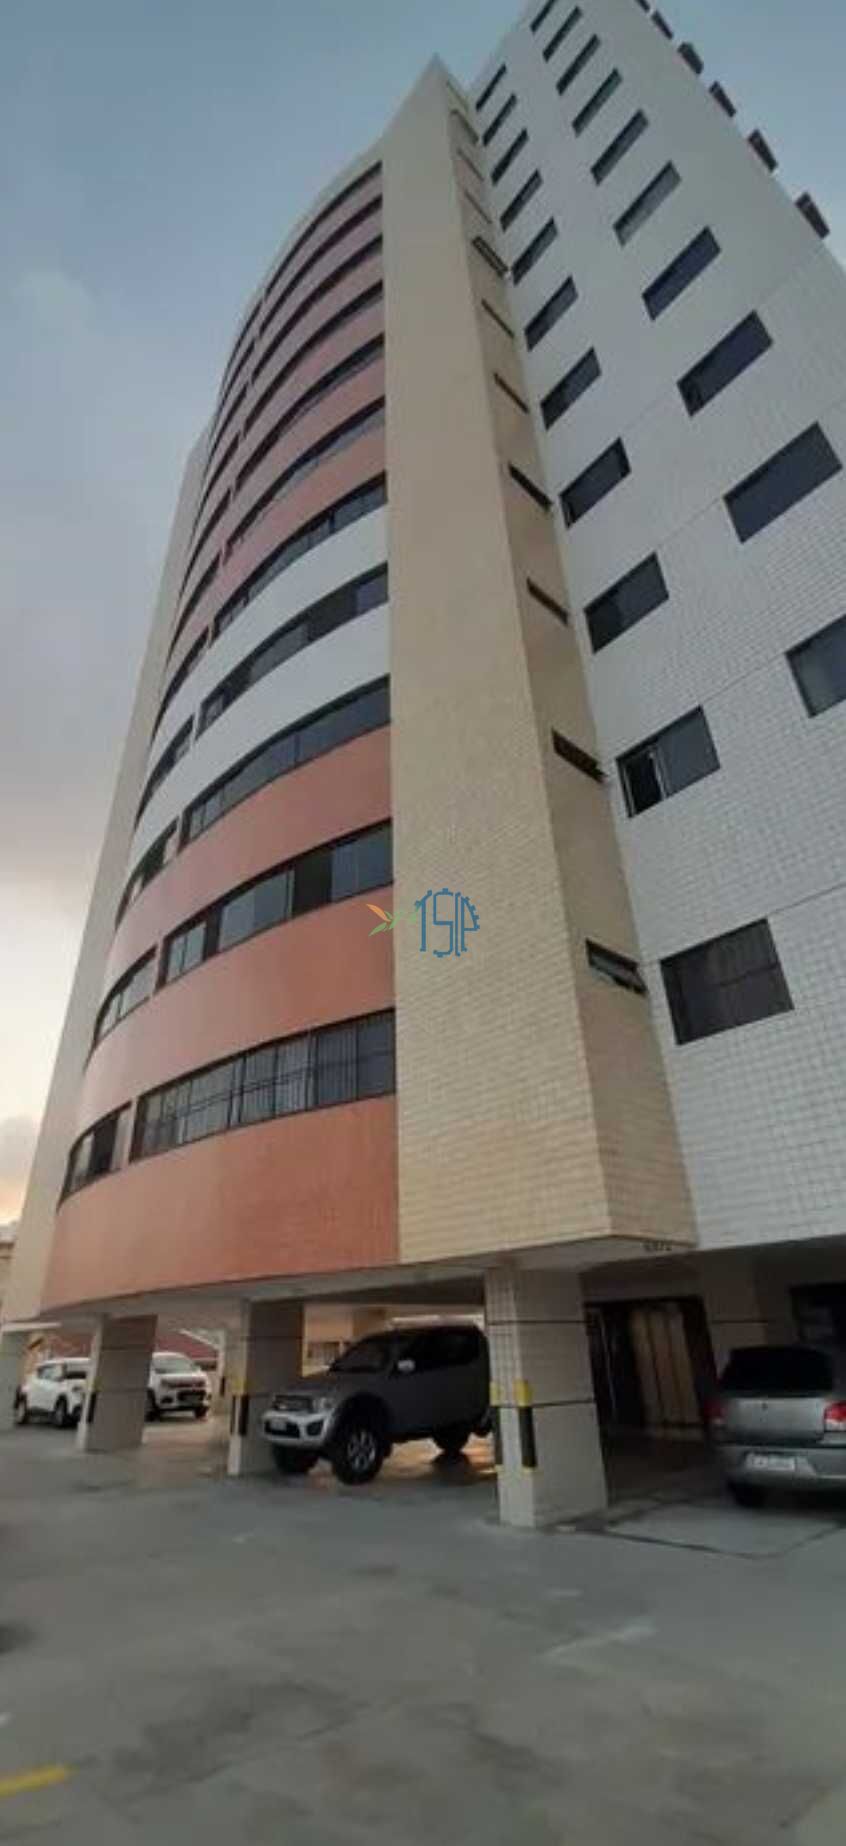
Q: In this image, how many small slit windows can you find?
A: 11